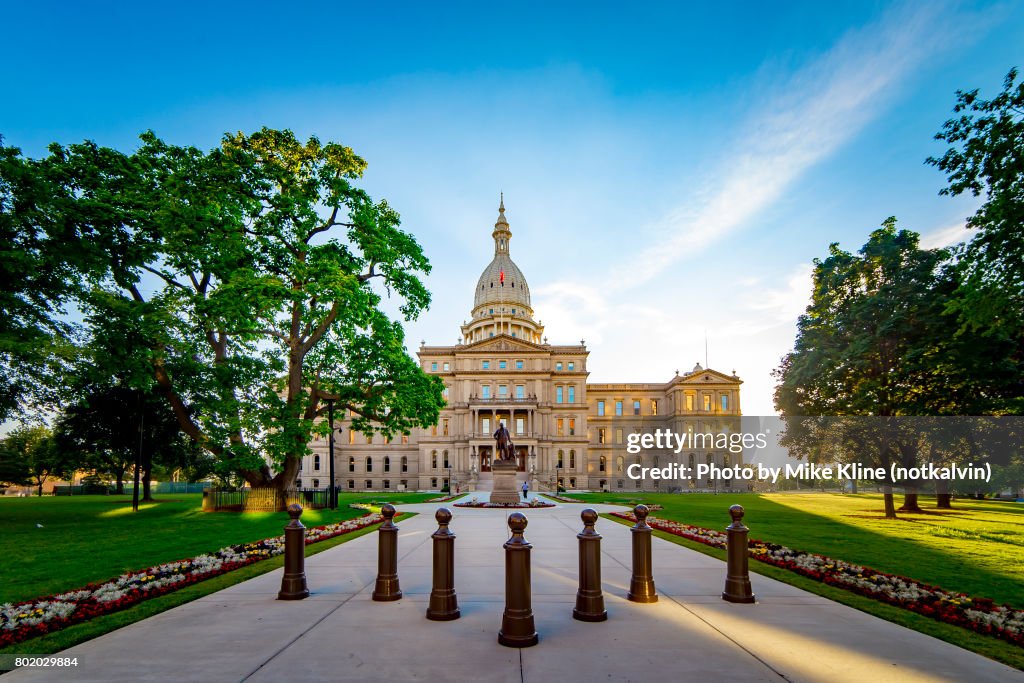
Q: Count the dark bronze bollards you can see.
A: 7